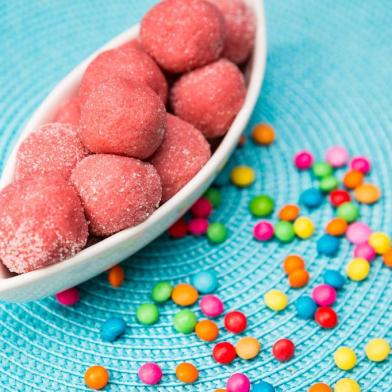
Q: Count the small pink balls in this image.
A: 13